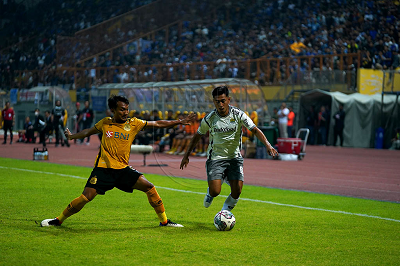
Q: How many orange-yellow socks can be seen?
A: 2